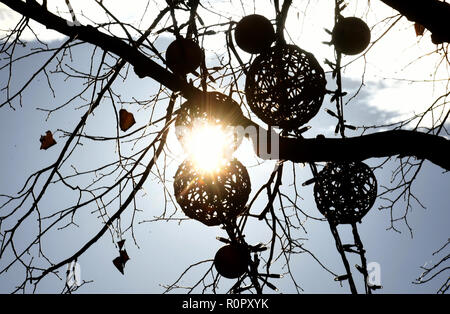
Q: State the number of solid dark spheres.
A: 4